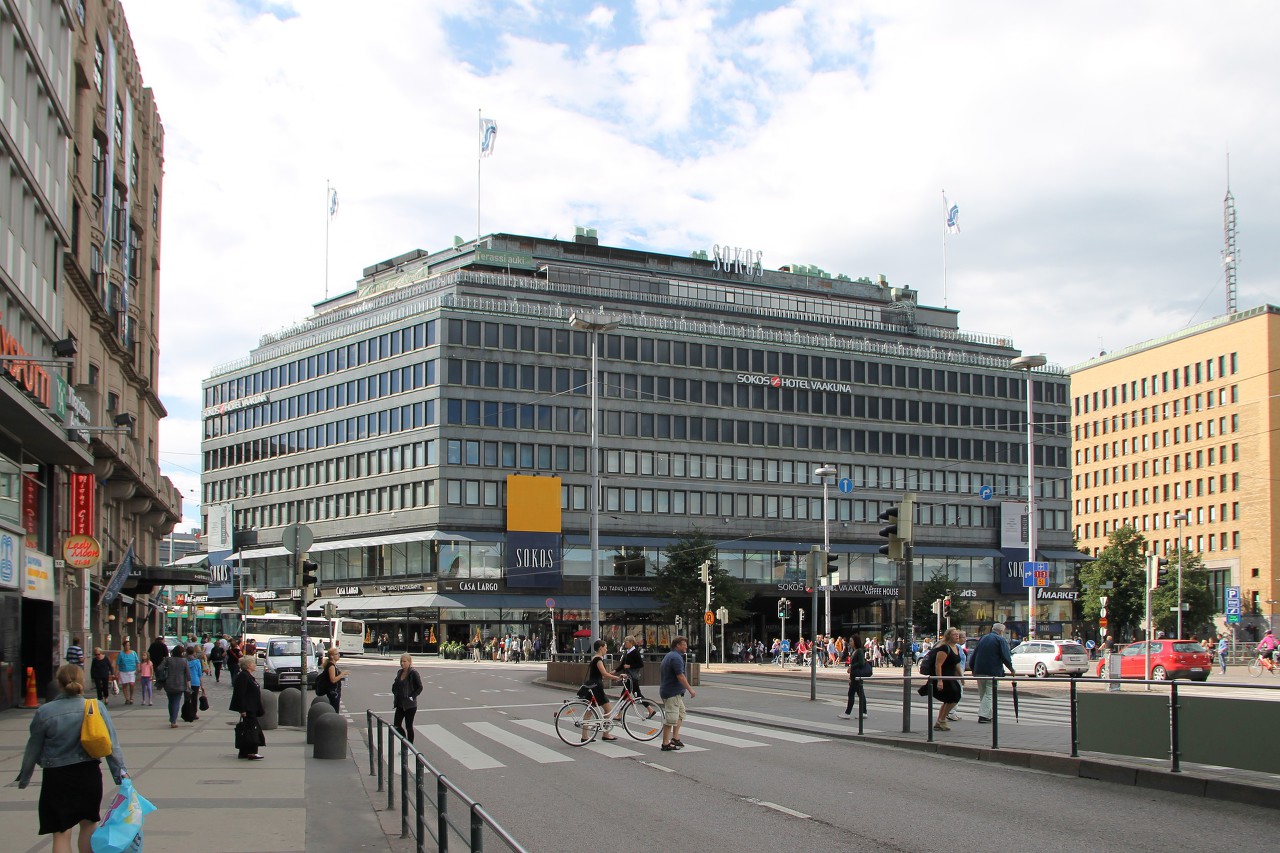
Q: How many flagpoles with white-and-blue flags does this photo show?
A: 3